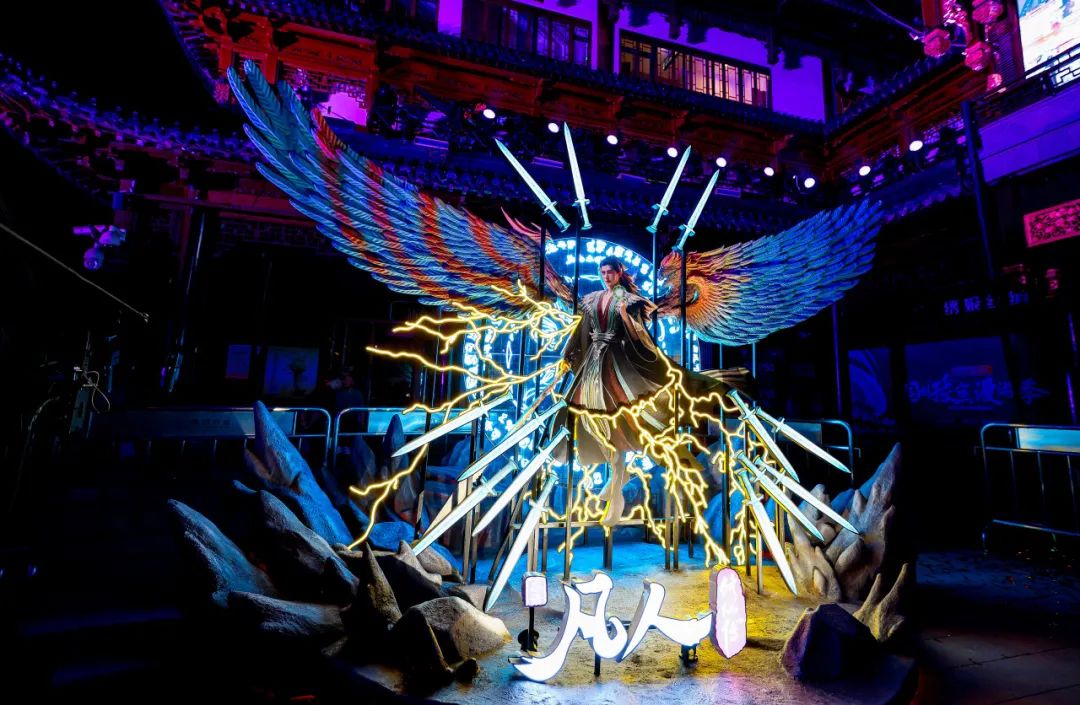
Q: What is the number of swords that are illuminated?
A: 14